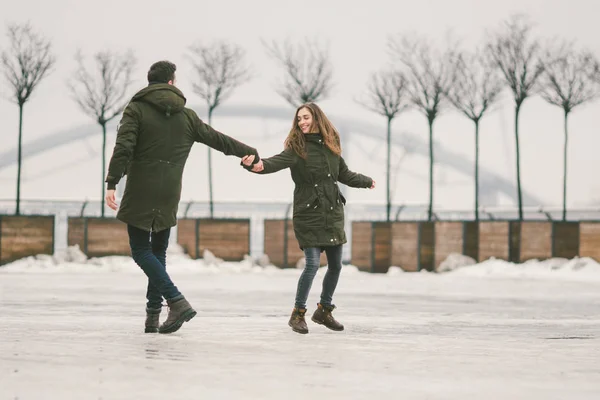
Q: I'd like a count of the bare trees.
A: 9